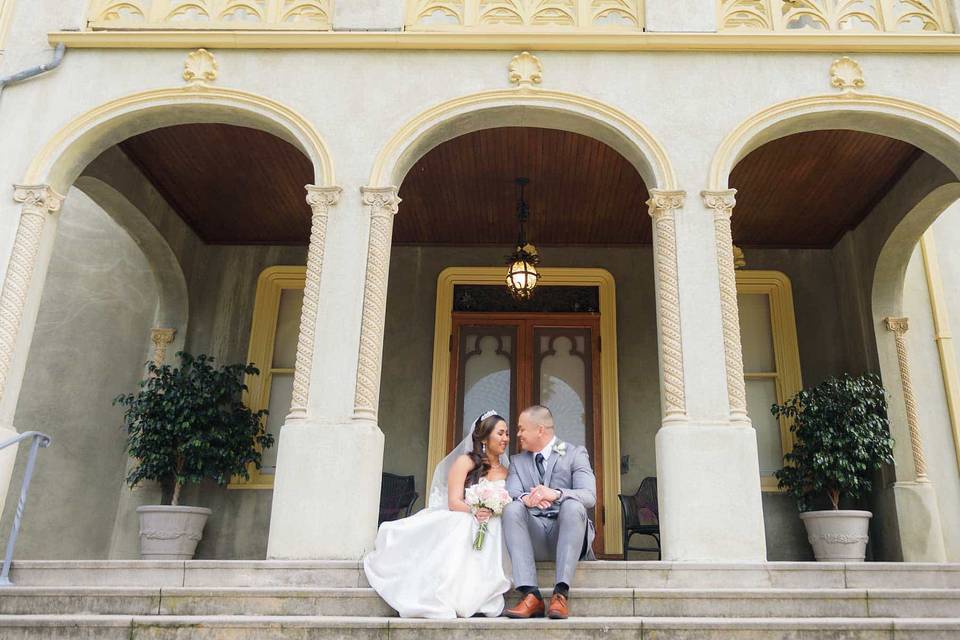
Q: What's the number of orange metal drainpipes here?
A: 0